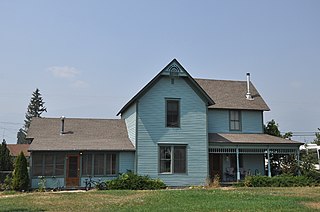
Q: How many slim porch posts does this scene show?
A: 3